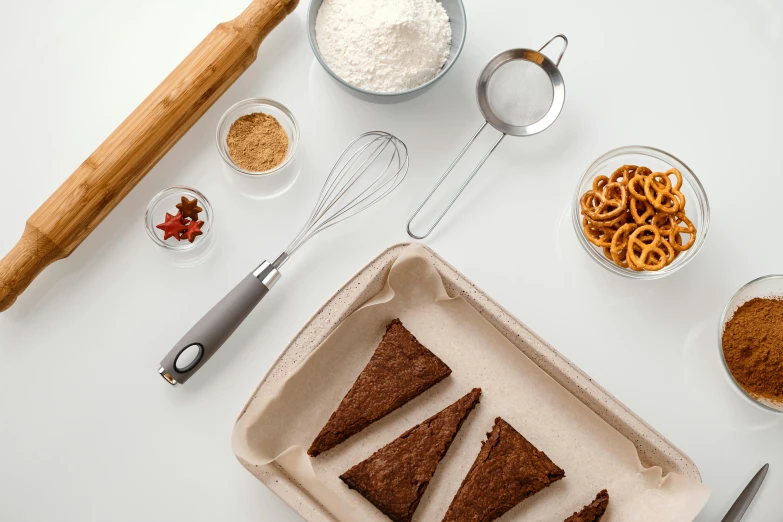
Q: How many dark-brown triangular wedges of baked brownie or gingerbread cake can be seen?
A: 4